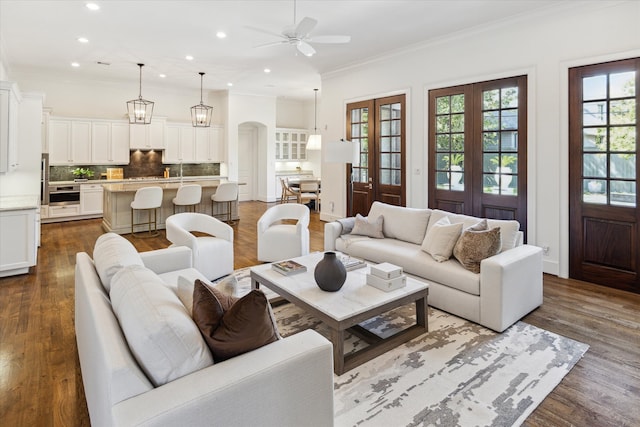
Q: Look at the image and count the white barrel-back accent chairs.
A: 2